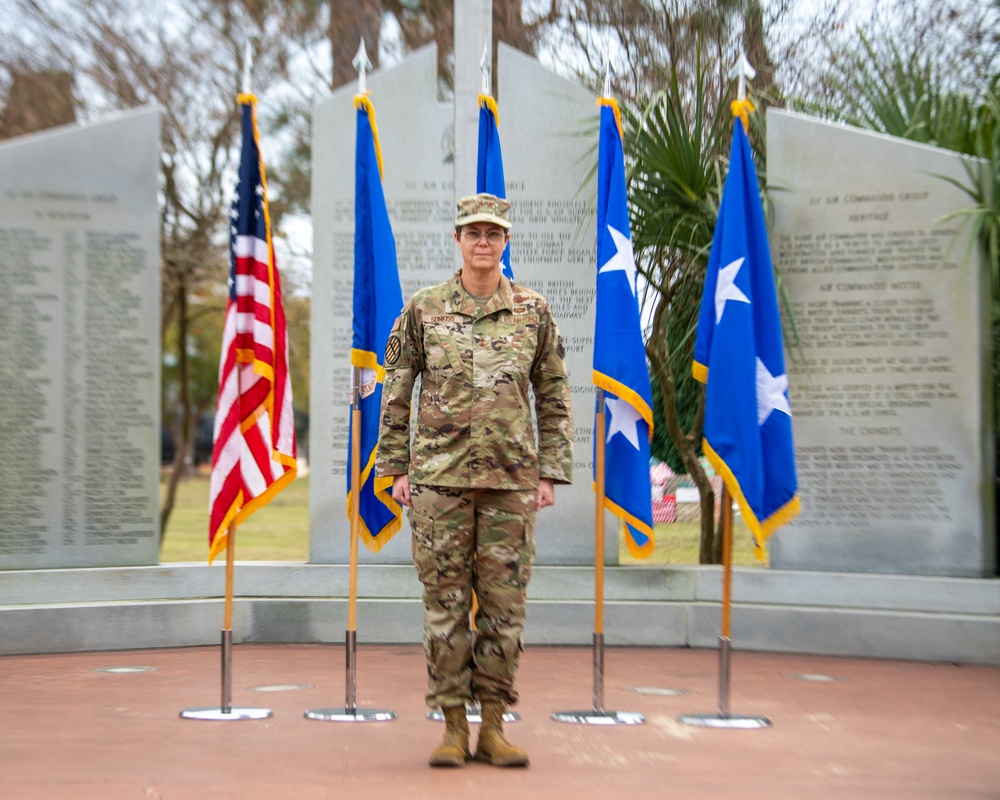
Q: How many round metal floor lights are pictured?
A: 4